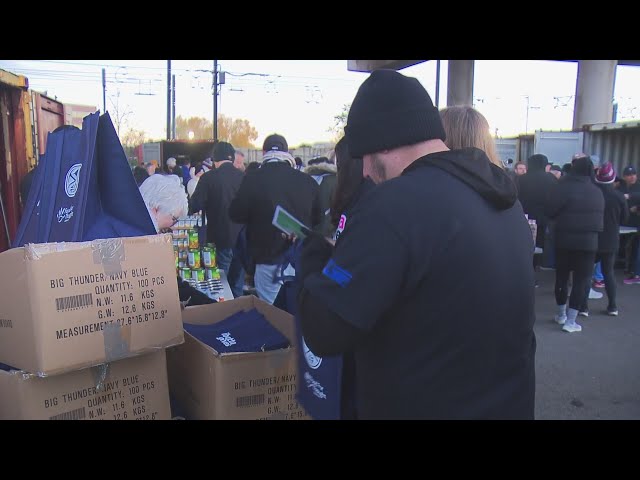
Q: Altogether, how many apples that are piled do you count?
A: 0